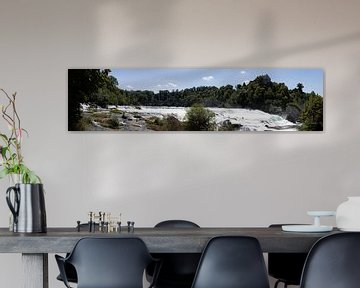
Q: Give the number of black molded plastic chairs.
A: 6